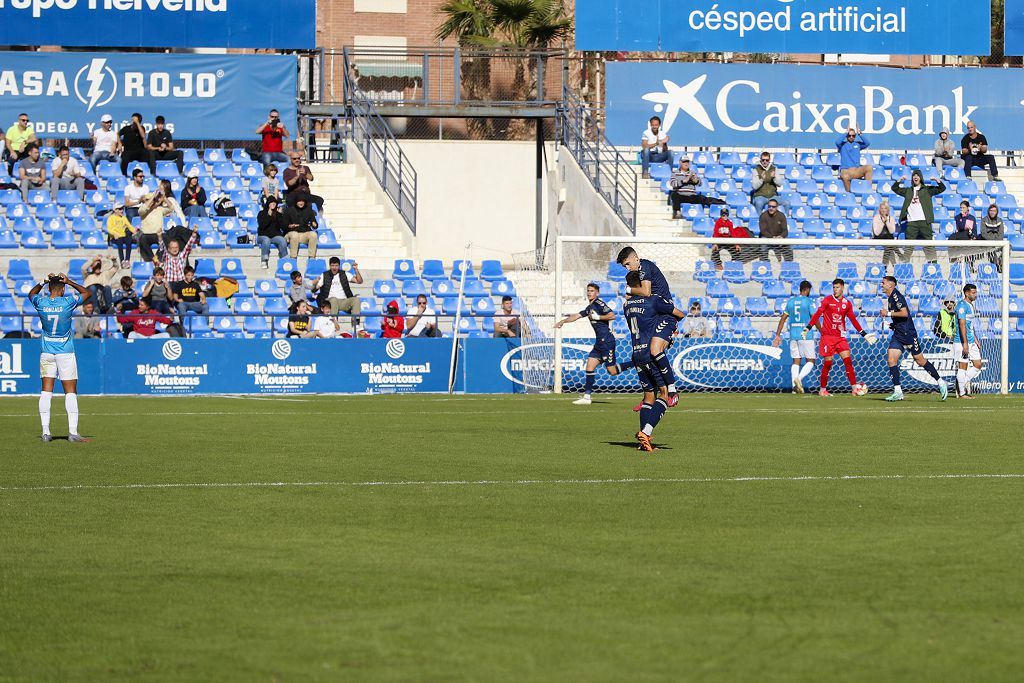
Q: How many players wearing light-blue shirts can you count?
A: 3